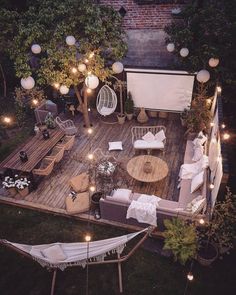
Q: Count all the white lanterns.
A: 11